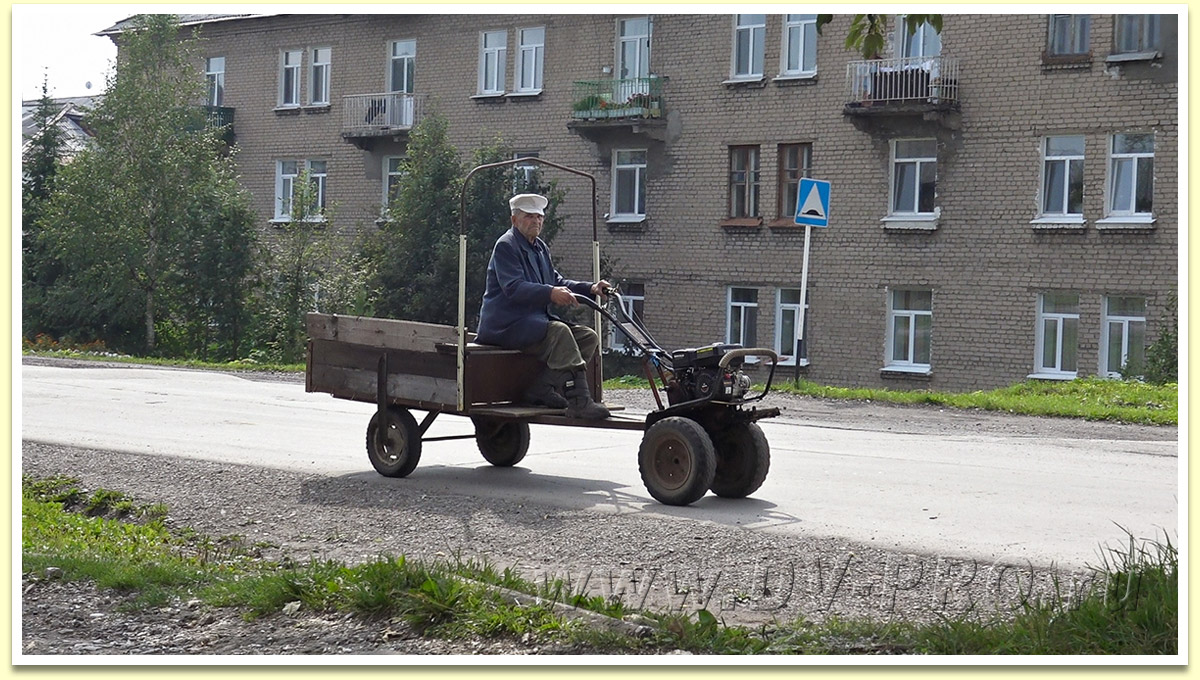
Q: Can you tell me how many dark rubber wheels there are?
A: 4